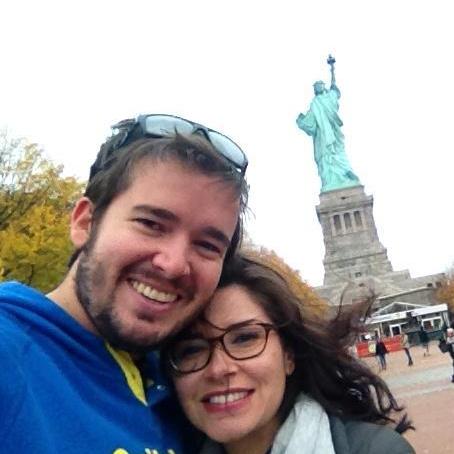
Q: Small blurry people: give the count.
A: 4